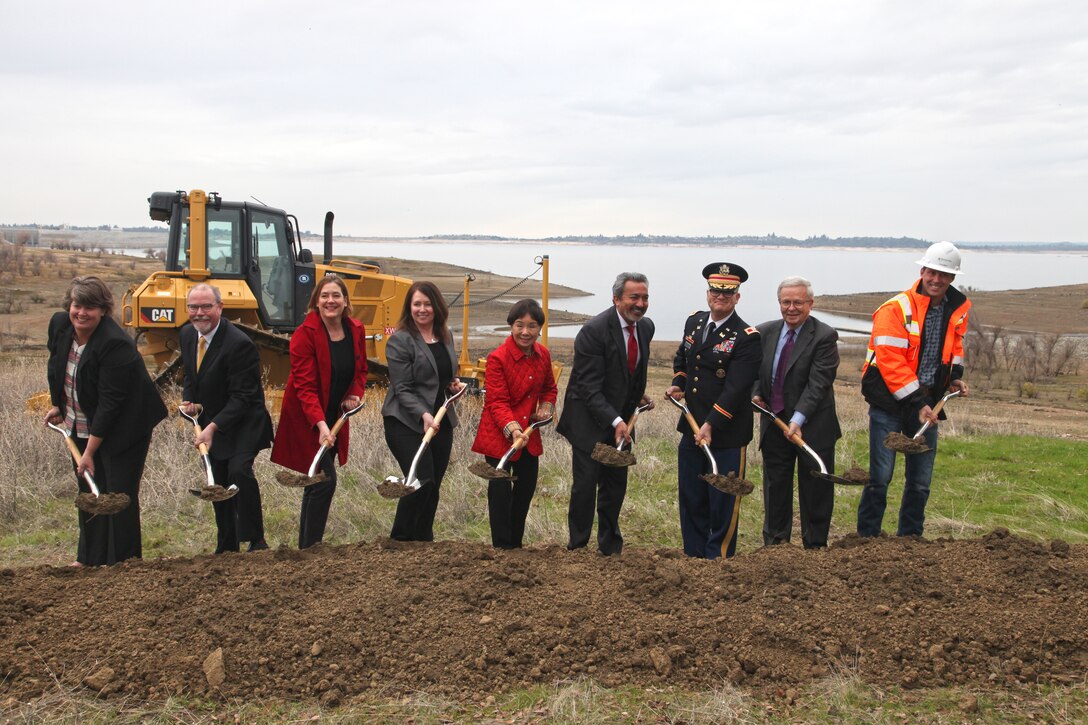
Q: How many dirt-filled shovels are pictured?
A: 9